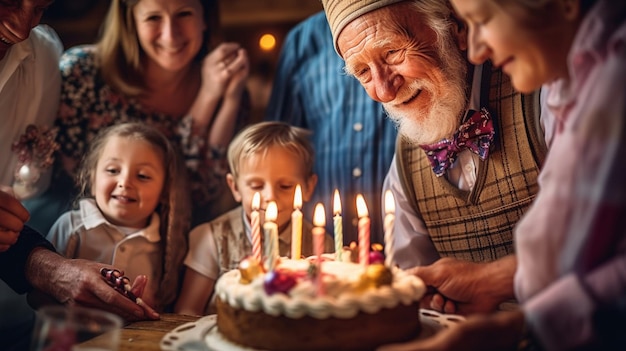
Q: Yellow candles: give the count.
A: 1